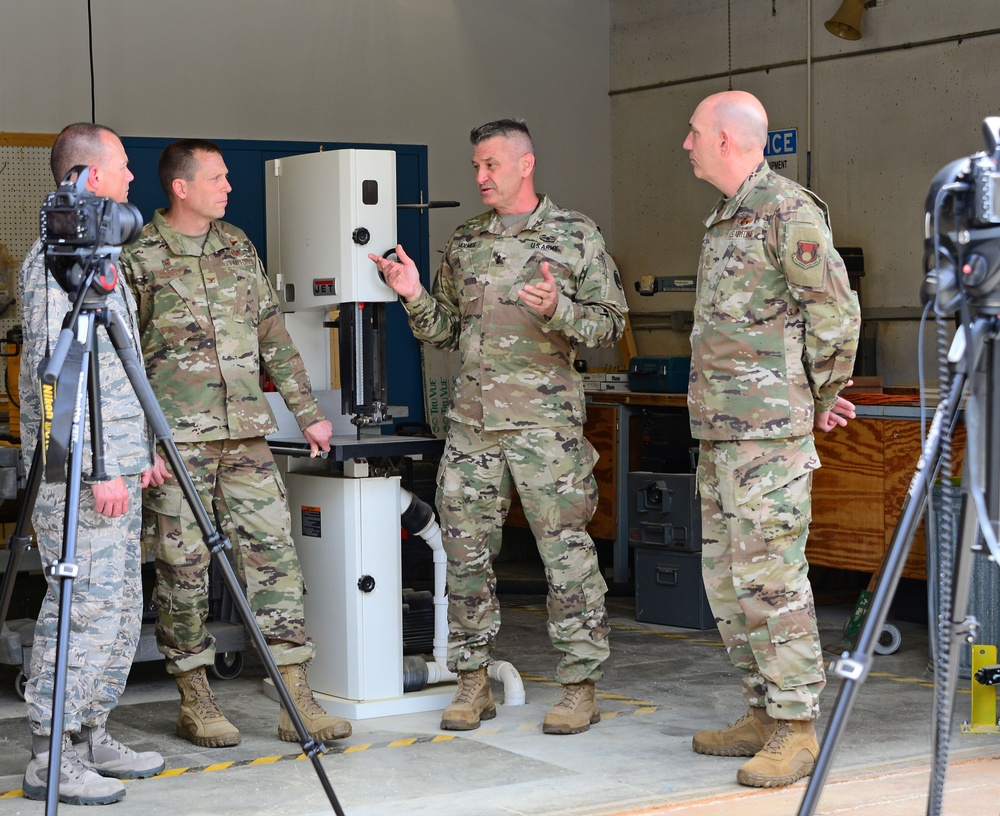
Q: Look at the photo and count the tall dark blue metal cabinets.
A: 1